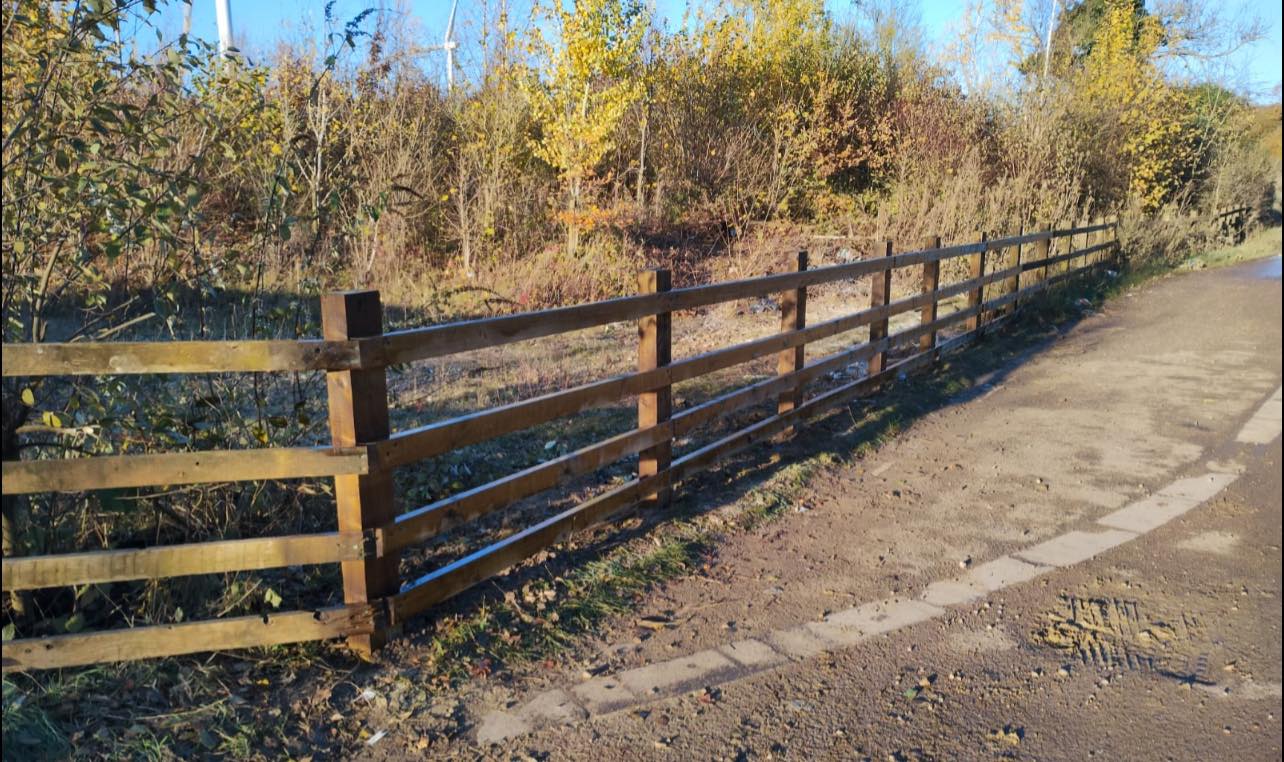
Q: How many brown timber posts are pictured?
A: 12